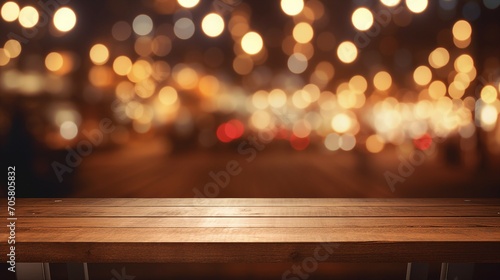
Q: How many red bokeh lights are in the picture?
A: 4